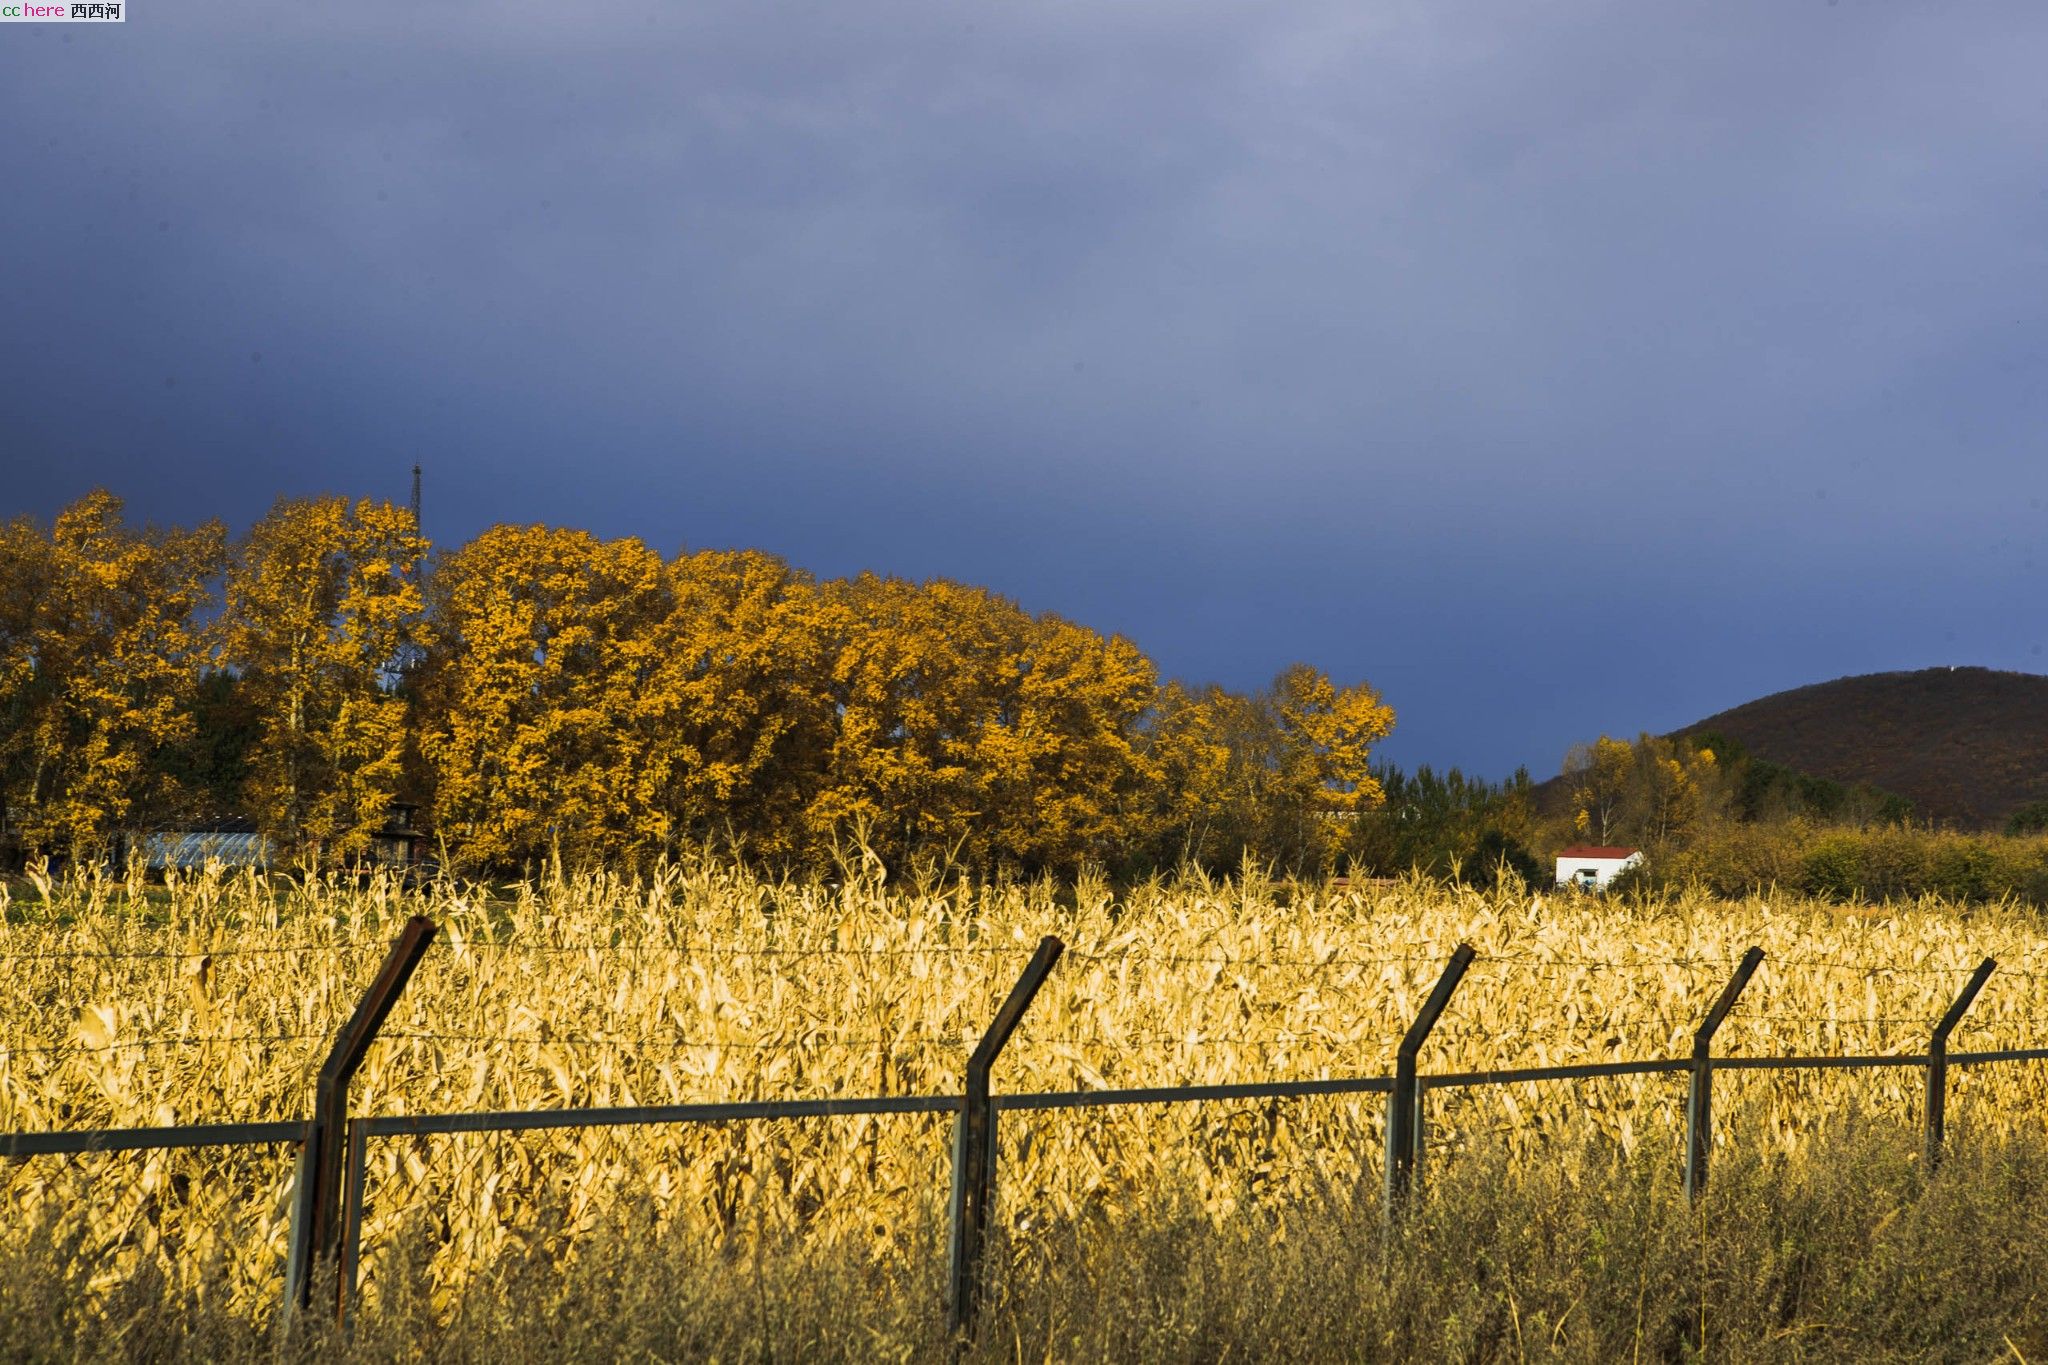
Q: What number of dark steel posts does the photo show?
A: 5